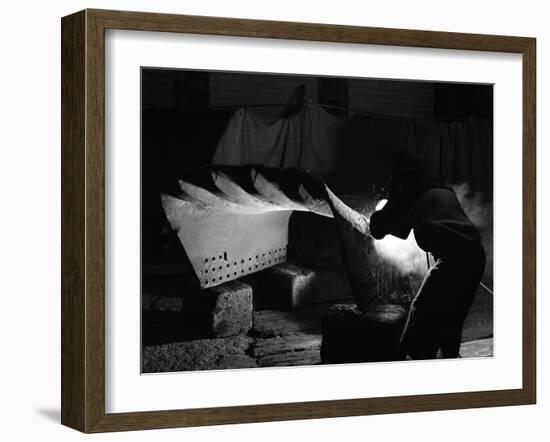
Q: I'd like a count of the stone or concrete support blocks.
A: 3